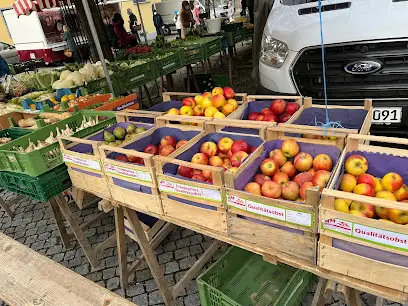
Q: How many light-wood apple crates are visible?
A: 8